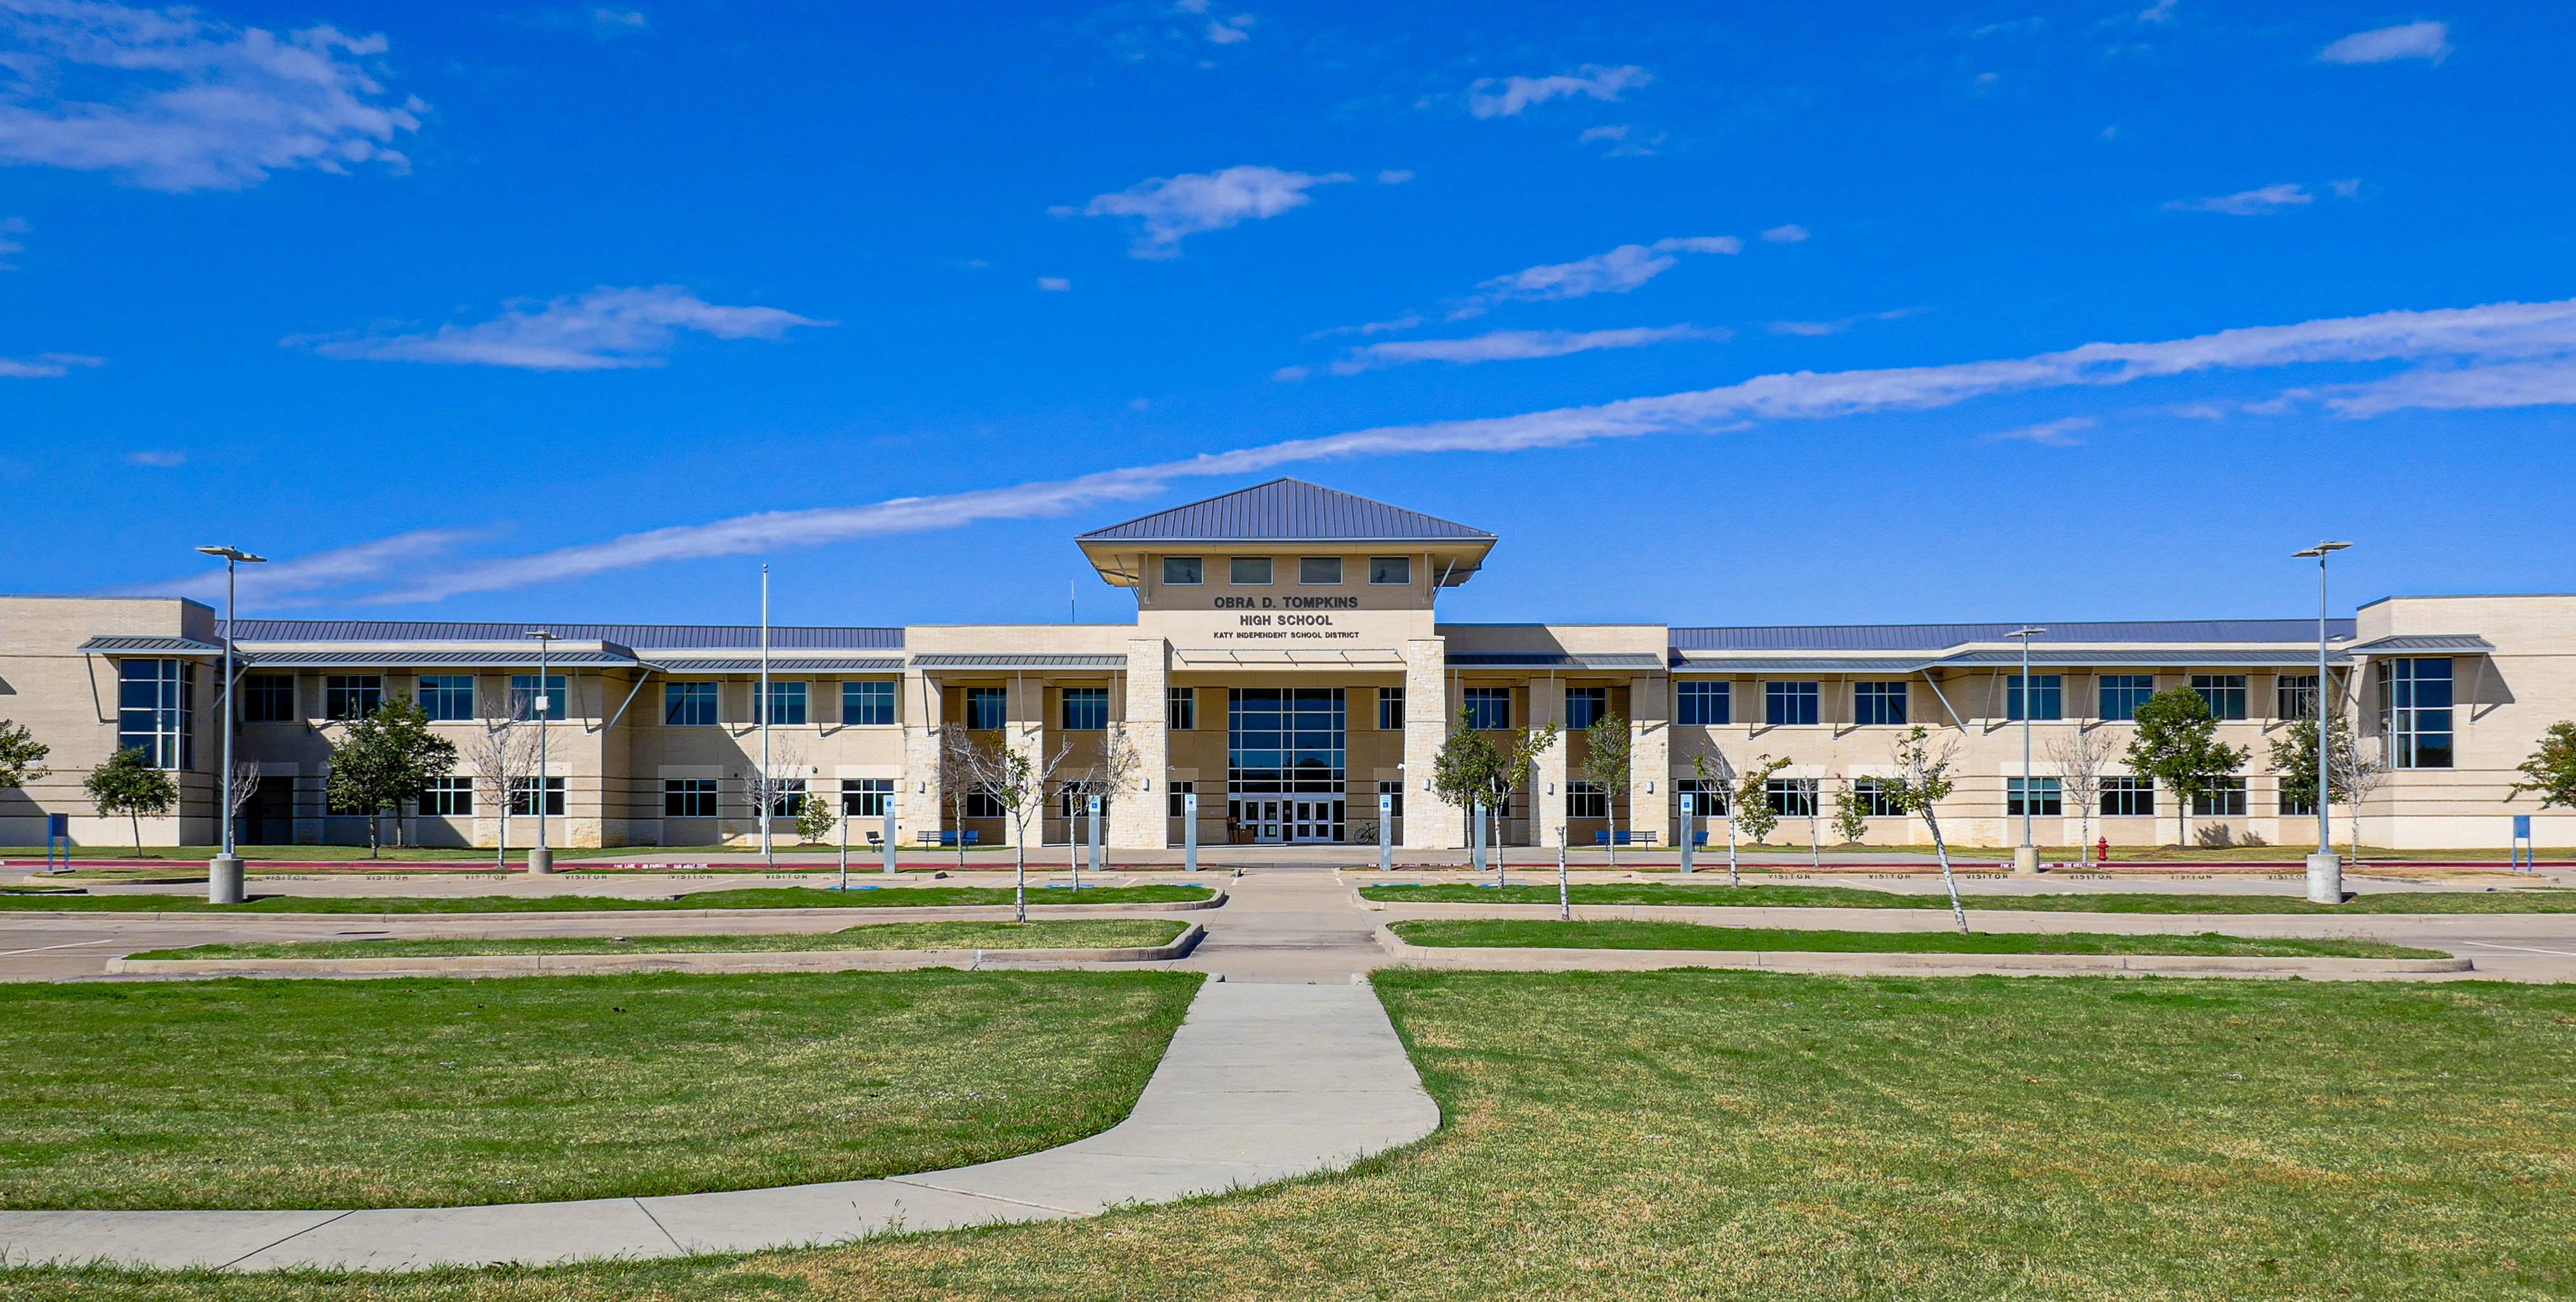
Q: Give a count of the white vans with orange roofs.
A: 0